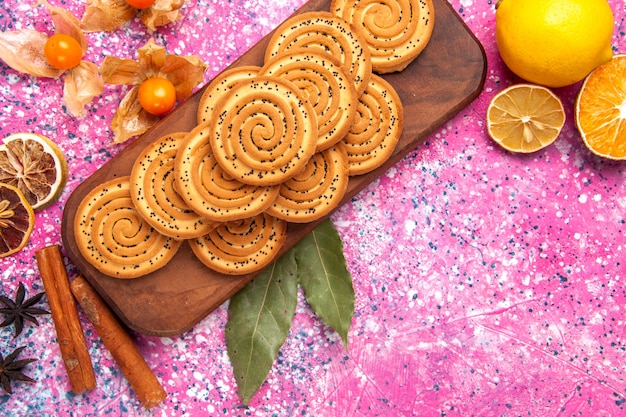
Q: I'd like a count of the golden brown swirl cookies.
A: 11